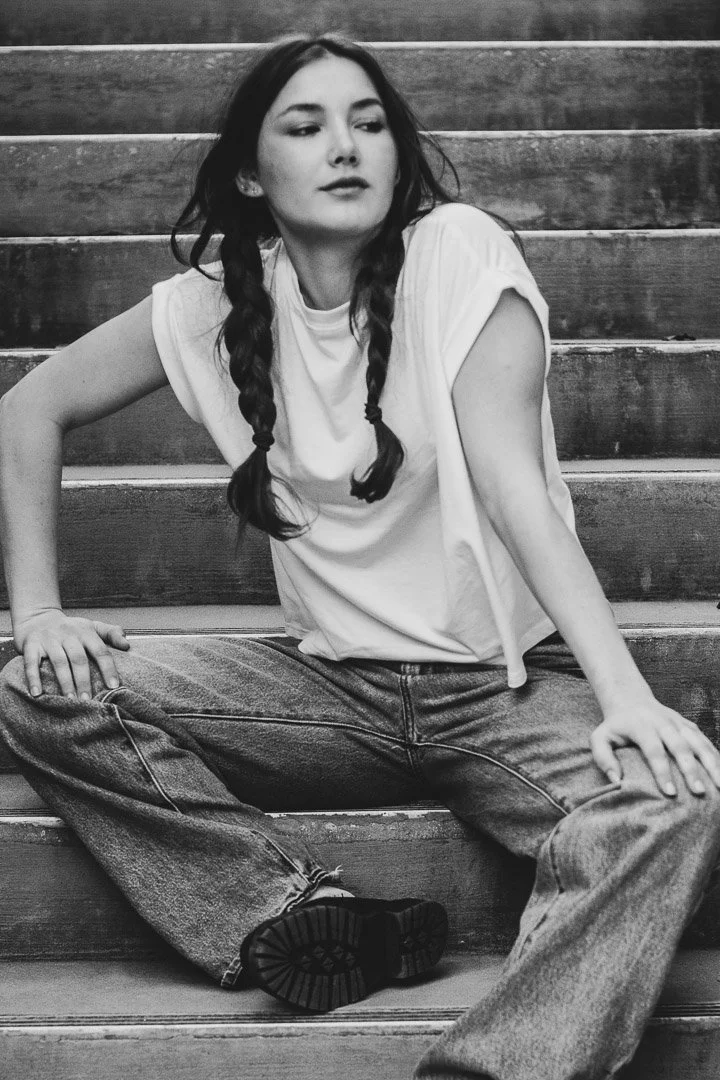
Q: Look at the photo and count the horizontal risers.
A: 9